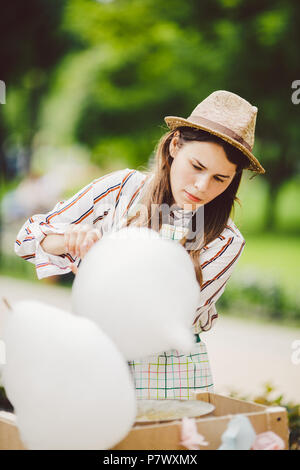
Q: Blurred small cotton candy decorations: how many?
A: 3